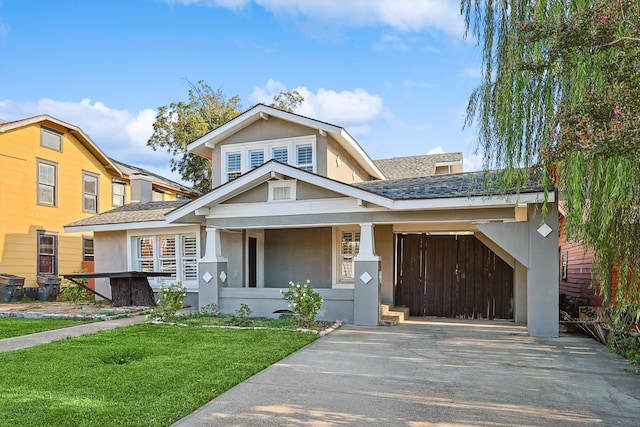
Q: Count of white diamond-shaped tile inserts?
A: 4